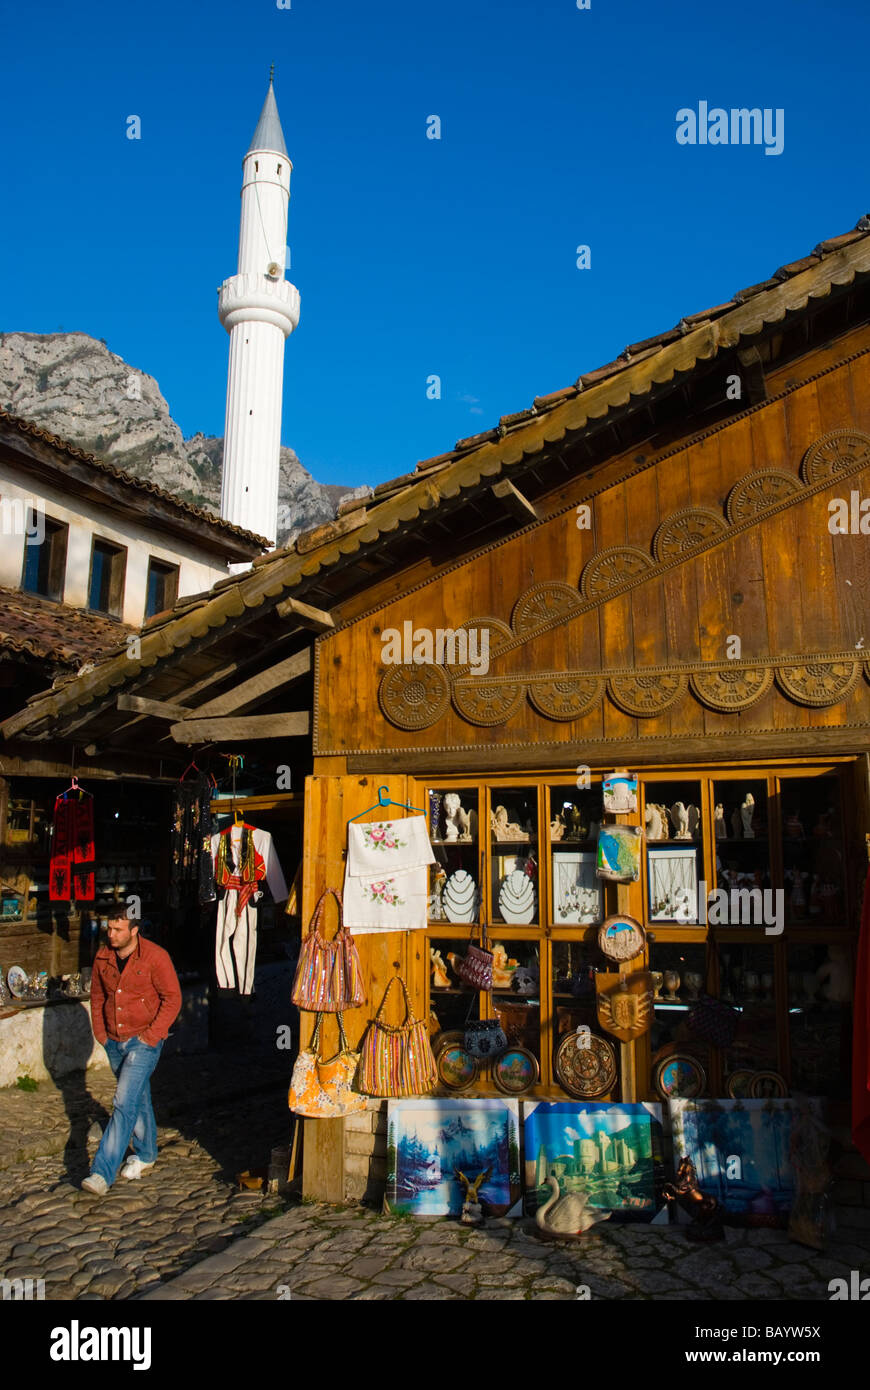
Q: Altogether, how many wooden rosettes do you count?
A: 12